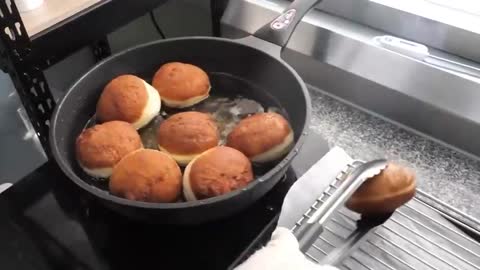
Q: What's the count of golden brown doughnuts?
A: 8